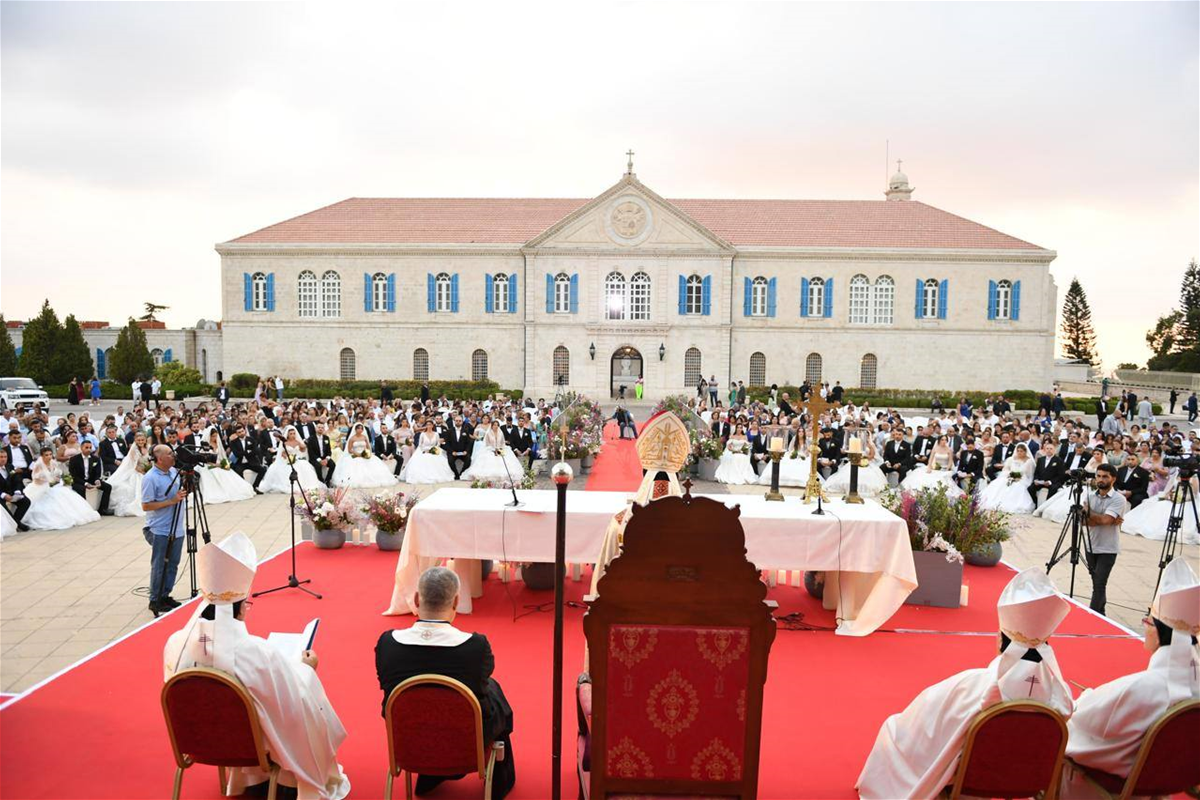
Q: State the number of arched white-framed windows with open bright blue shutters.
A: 10